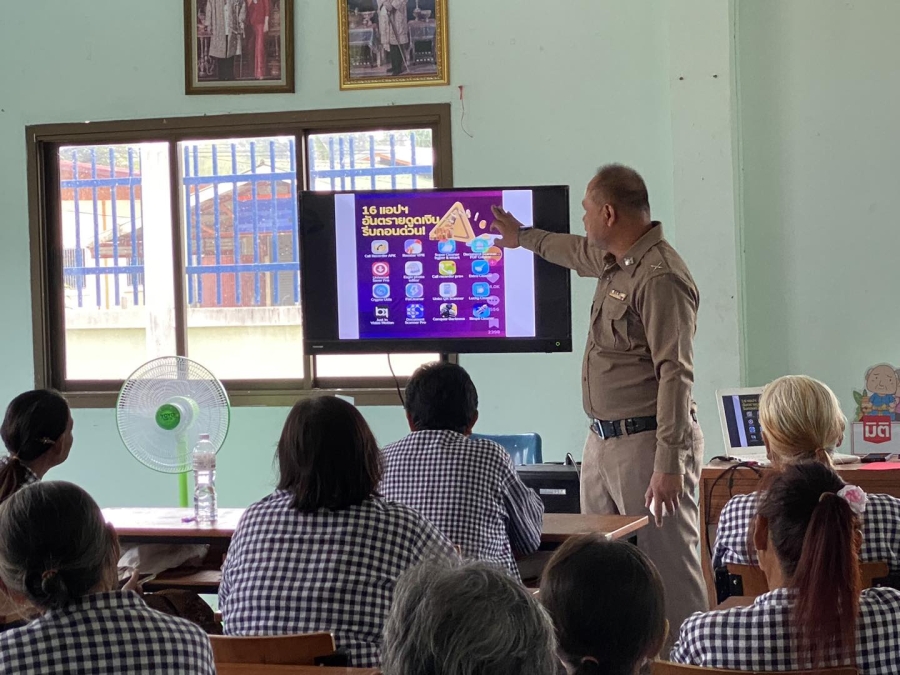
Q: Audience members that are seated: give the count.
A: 8